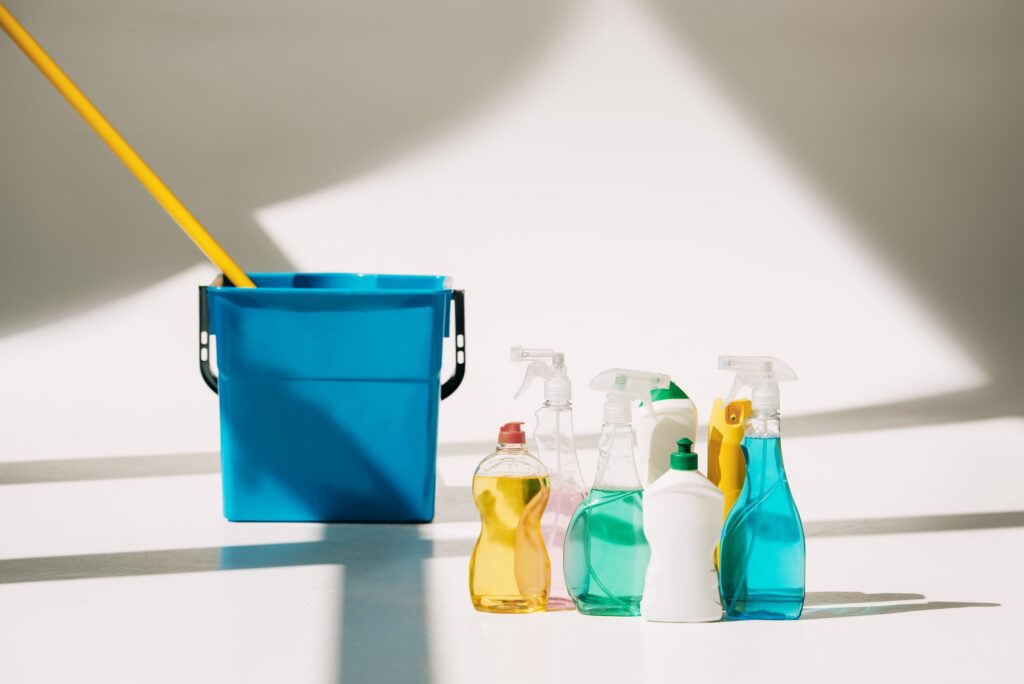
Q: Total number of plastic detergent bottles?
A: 7